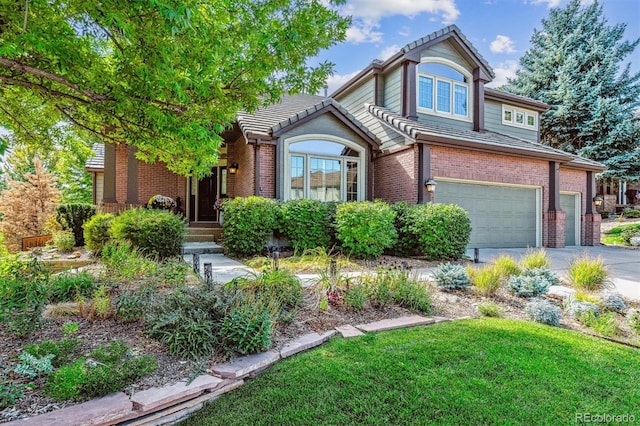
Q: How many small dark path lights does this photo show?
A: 5